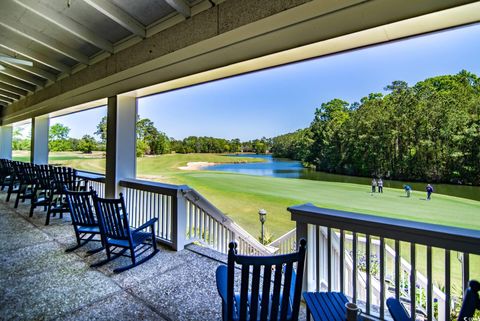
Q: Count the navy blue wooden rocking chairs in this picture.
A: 4